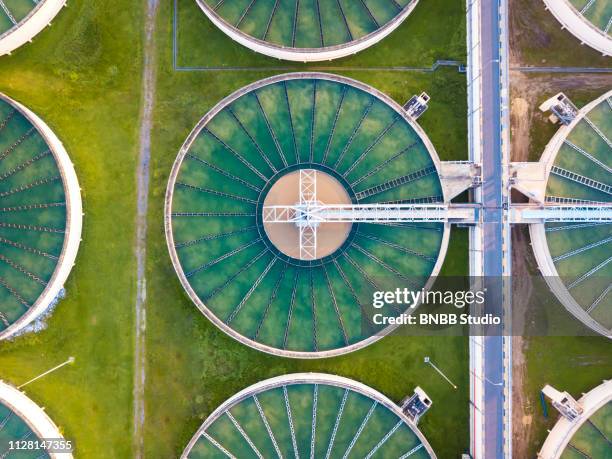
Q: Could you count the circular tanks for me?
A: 9